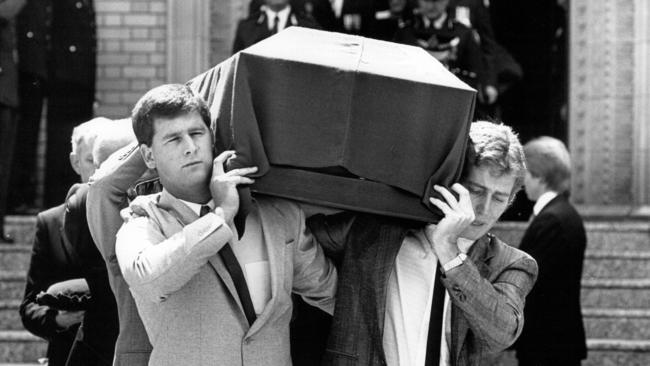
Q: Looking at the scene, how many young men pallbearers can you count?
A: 2